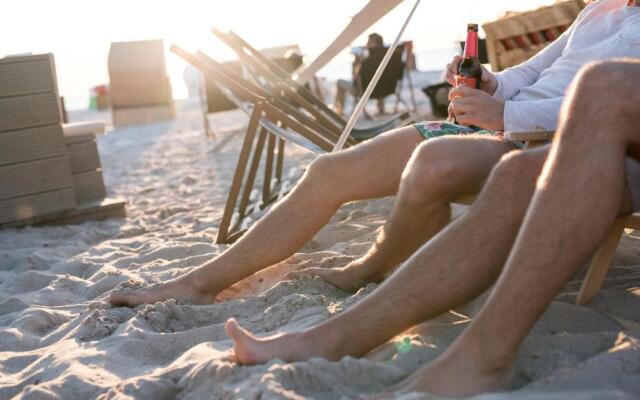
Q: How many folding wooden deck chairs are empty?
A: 2